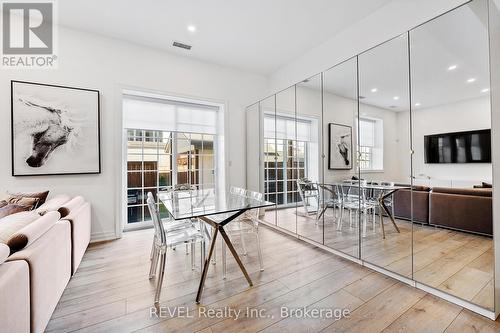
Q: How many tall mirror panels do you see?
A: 7